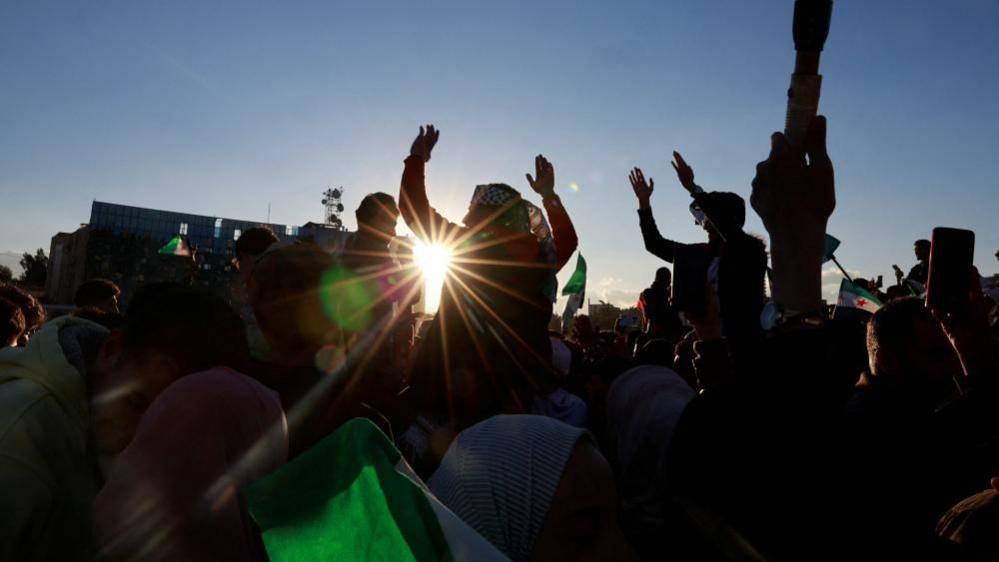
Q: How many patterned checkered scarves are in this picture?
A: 1